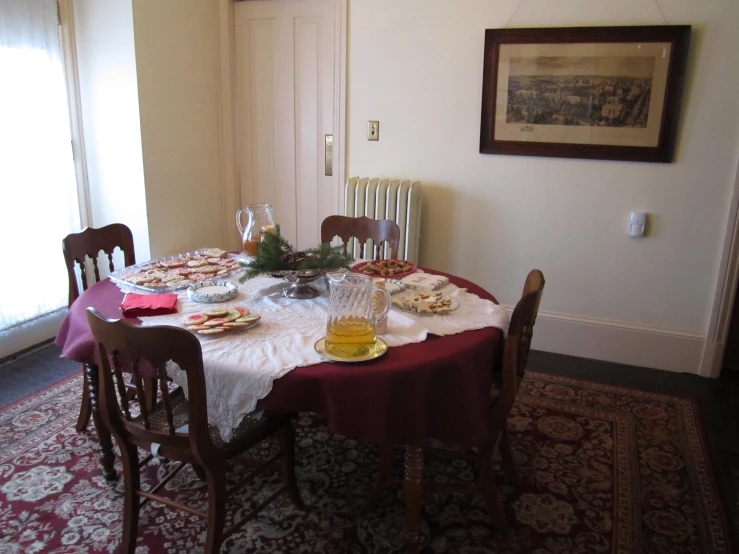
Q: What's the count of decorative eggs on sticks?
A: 0